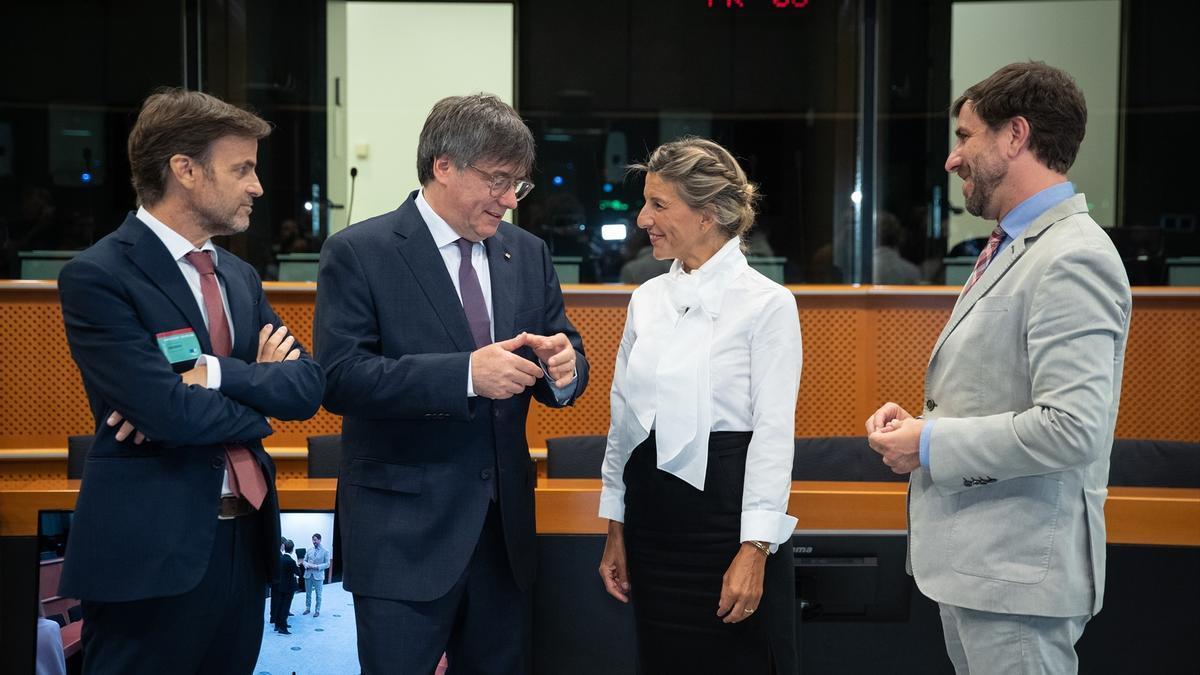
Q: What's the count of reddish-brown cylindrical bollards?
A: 0